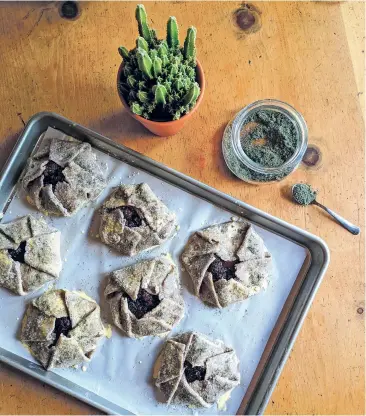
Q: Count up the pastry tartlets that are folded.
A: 7